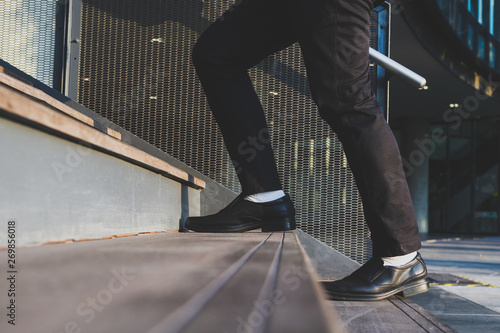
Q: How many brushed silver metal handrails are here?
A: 1